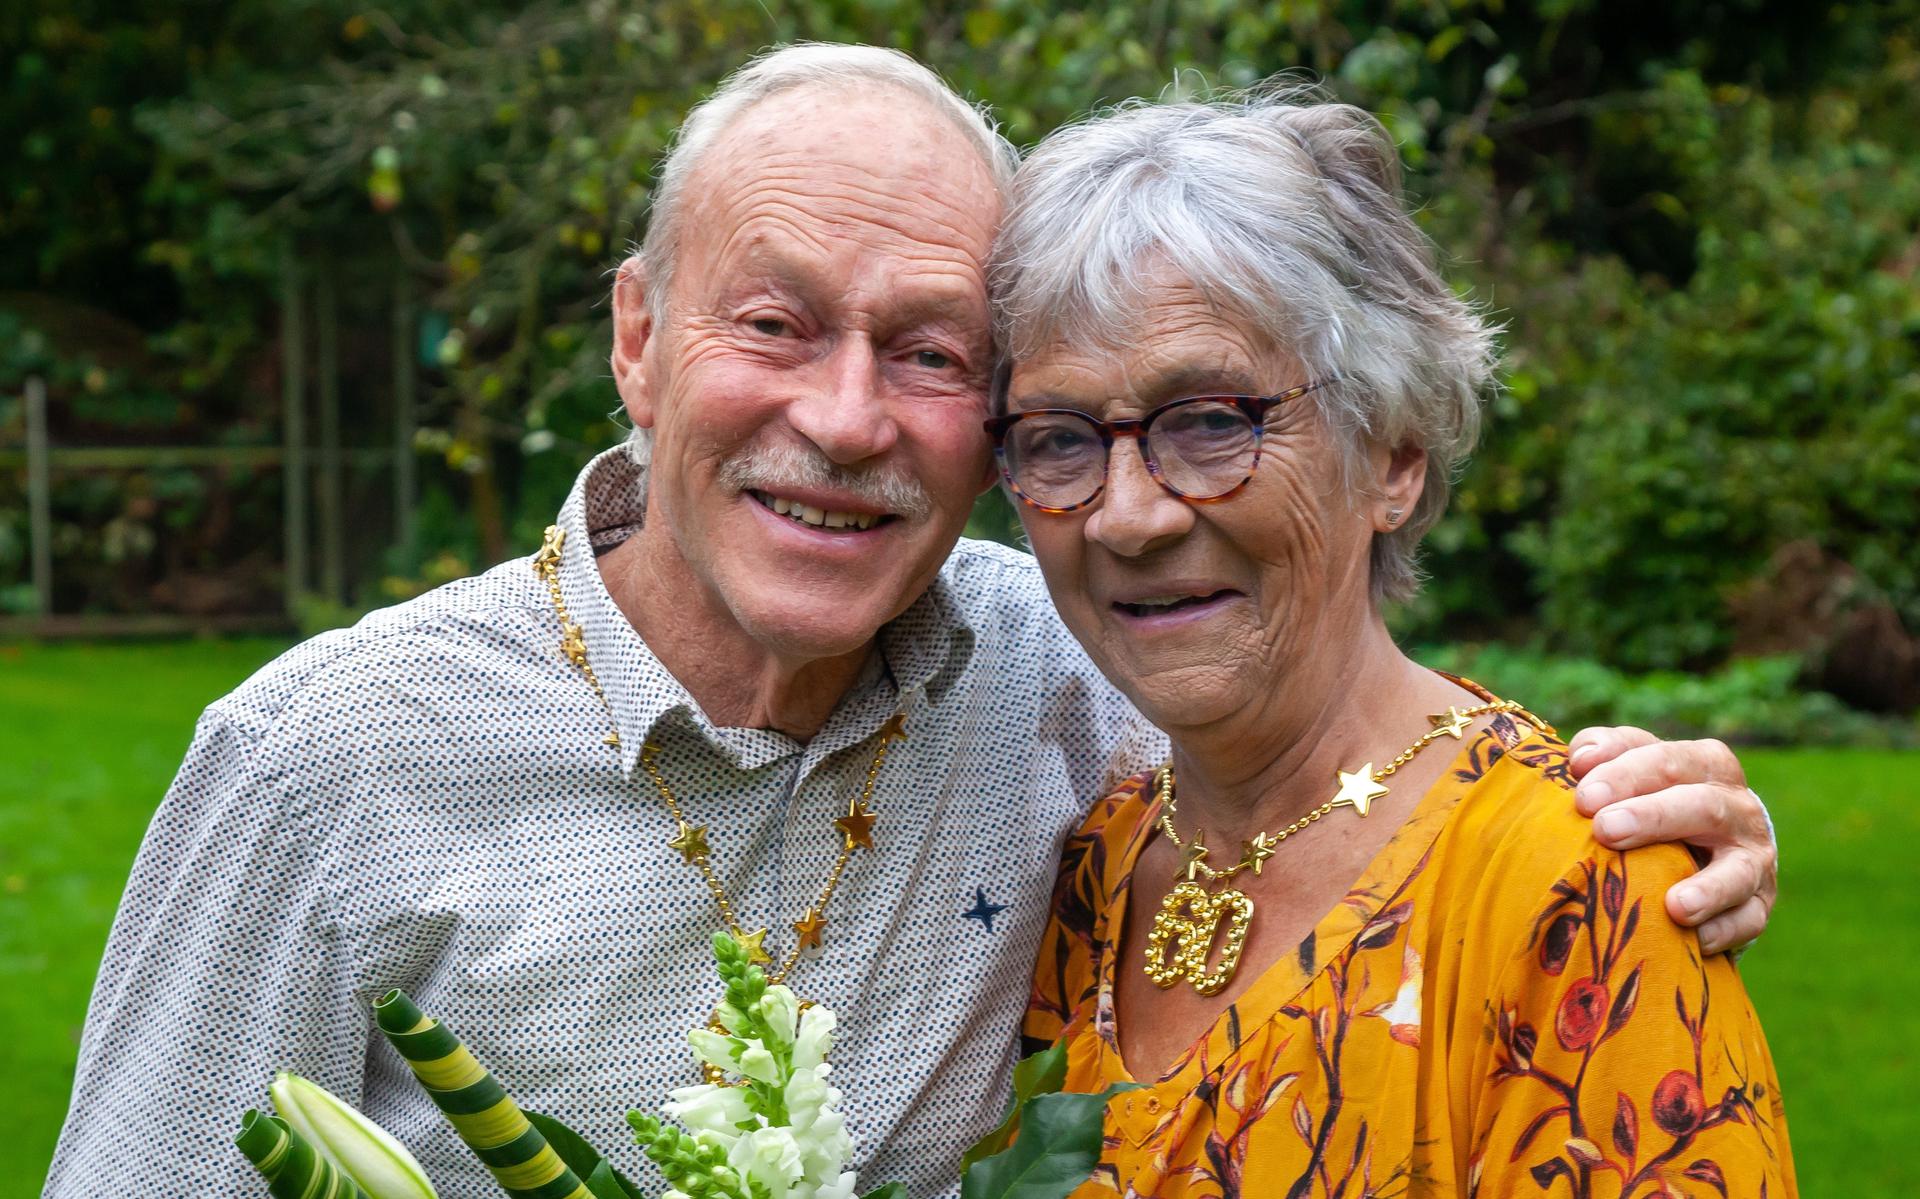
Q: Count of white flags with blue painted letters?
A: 0